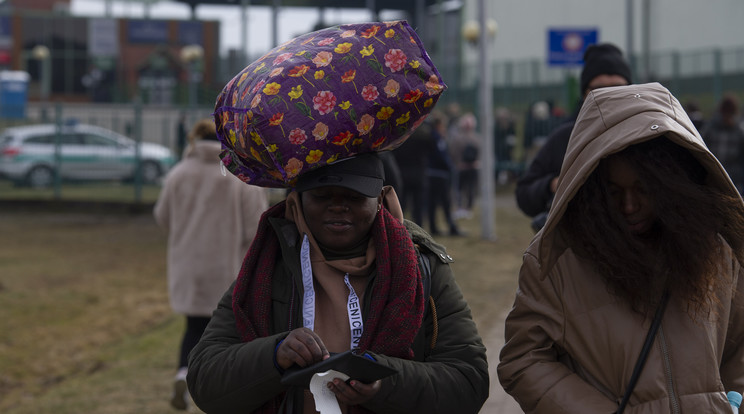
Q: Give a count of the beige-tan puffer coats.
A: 1